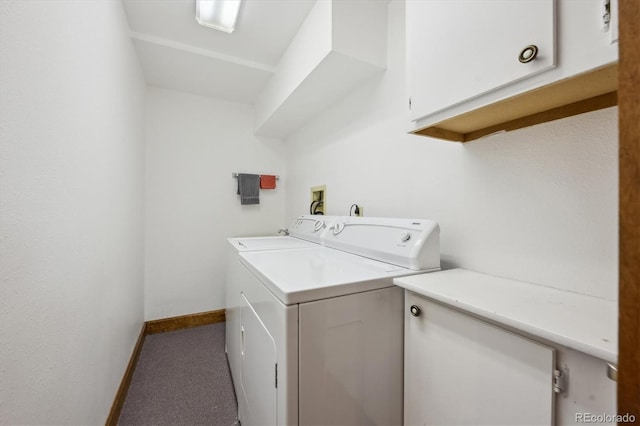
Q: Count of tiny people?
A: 0